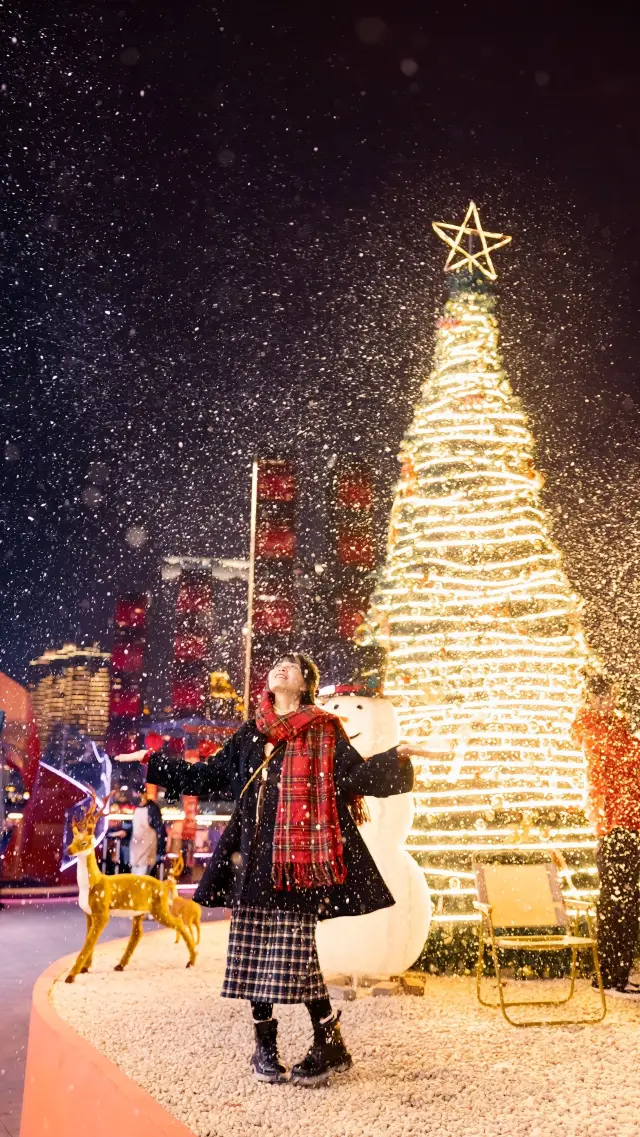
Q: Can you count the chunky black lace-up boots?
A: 2